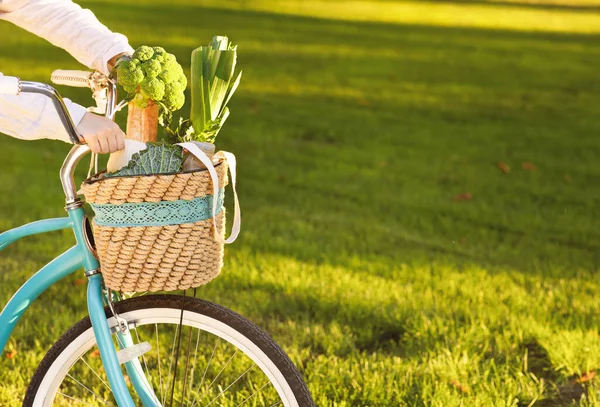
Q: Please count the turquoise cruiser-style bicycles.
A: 1